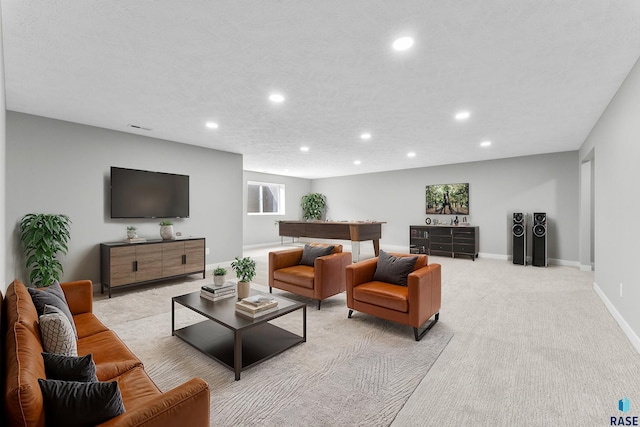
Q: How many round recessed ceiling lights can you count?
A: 9